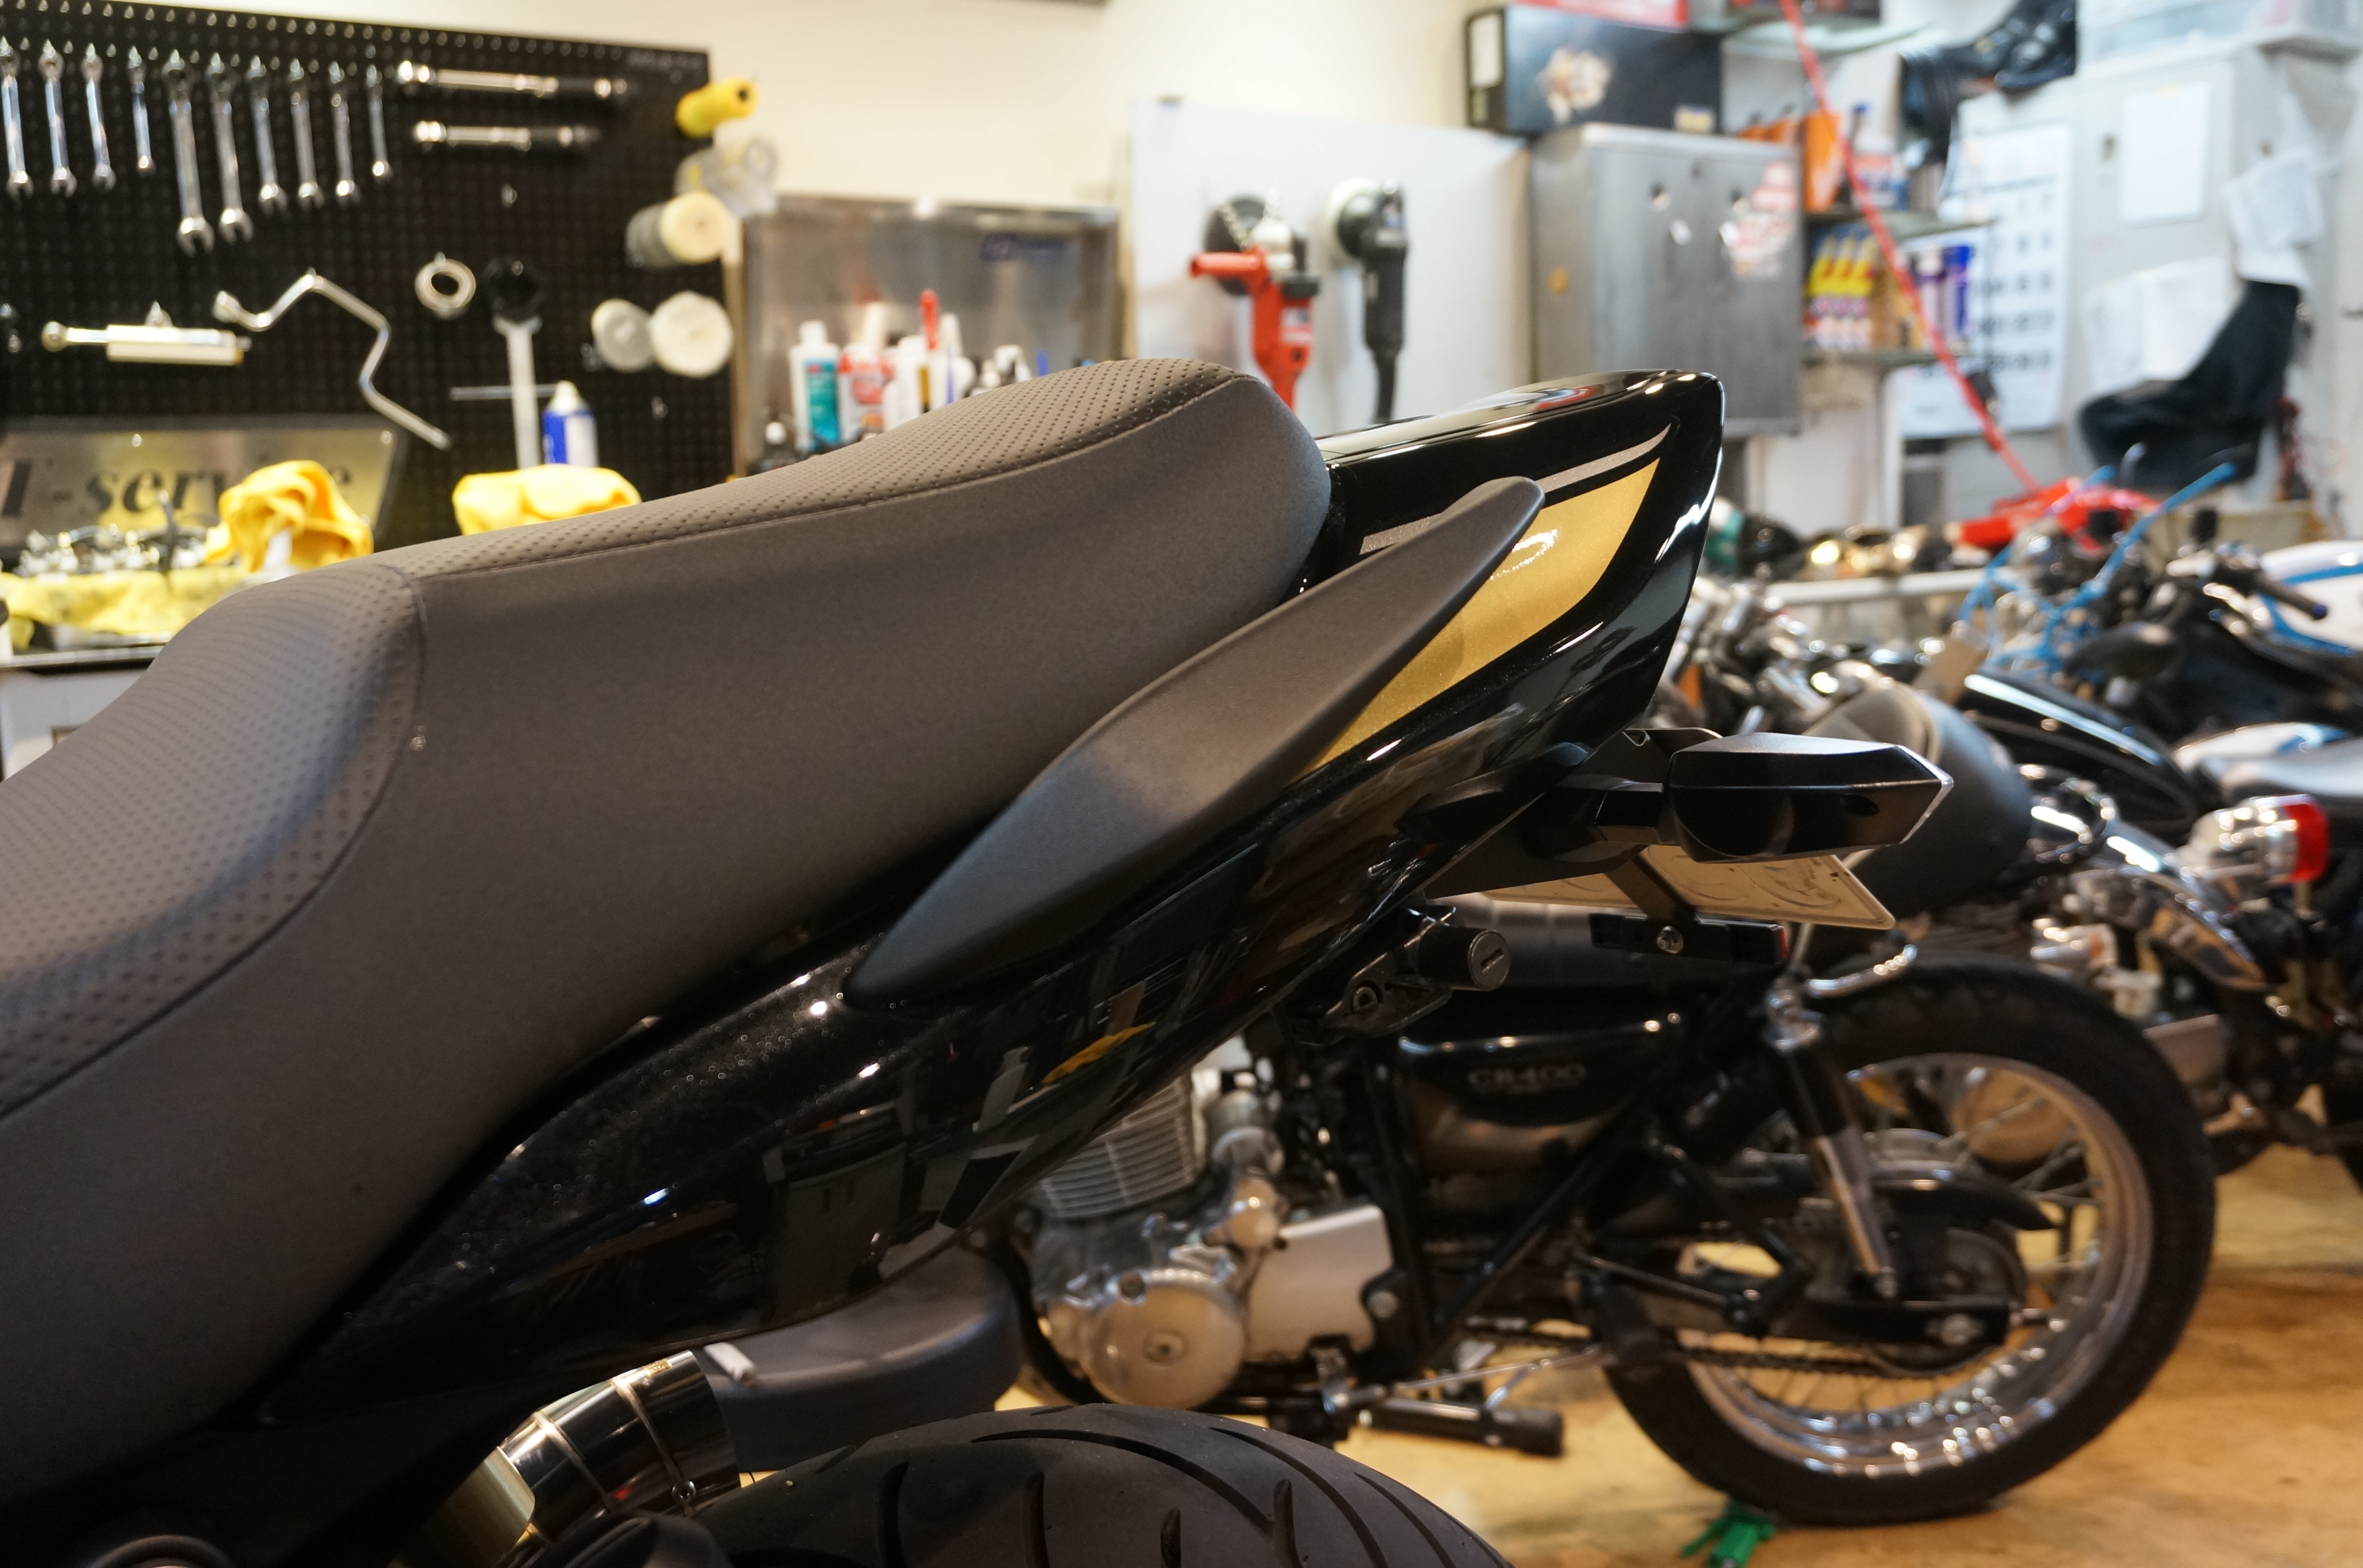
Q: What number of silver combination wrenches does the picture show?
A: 10